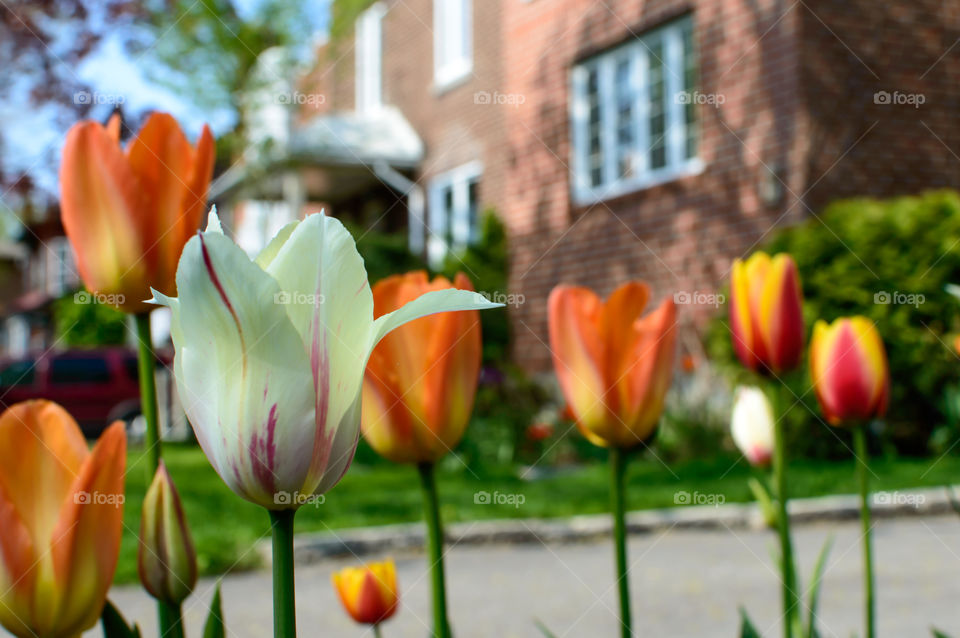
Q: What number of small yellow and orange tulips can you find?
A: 1